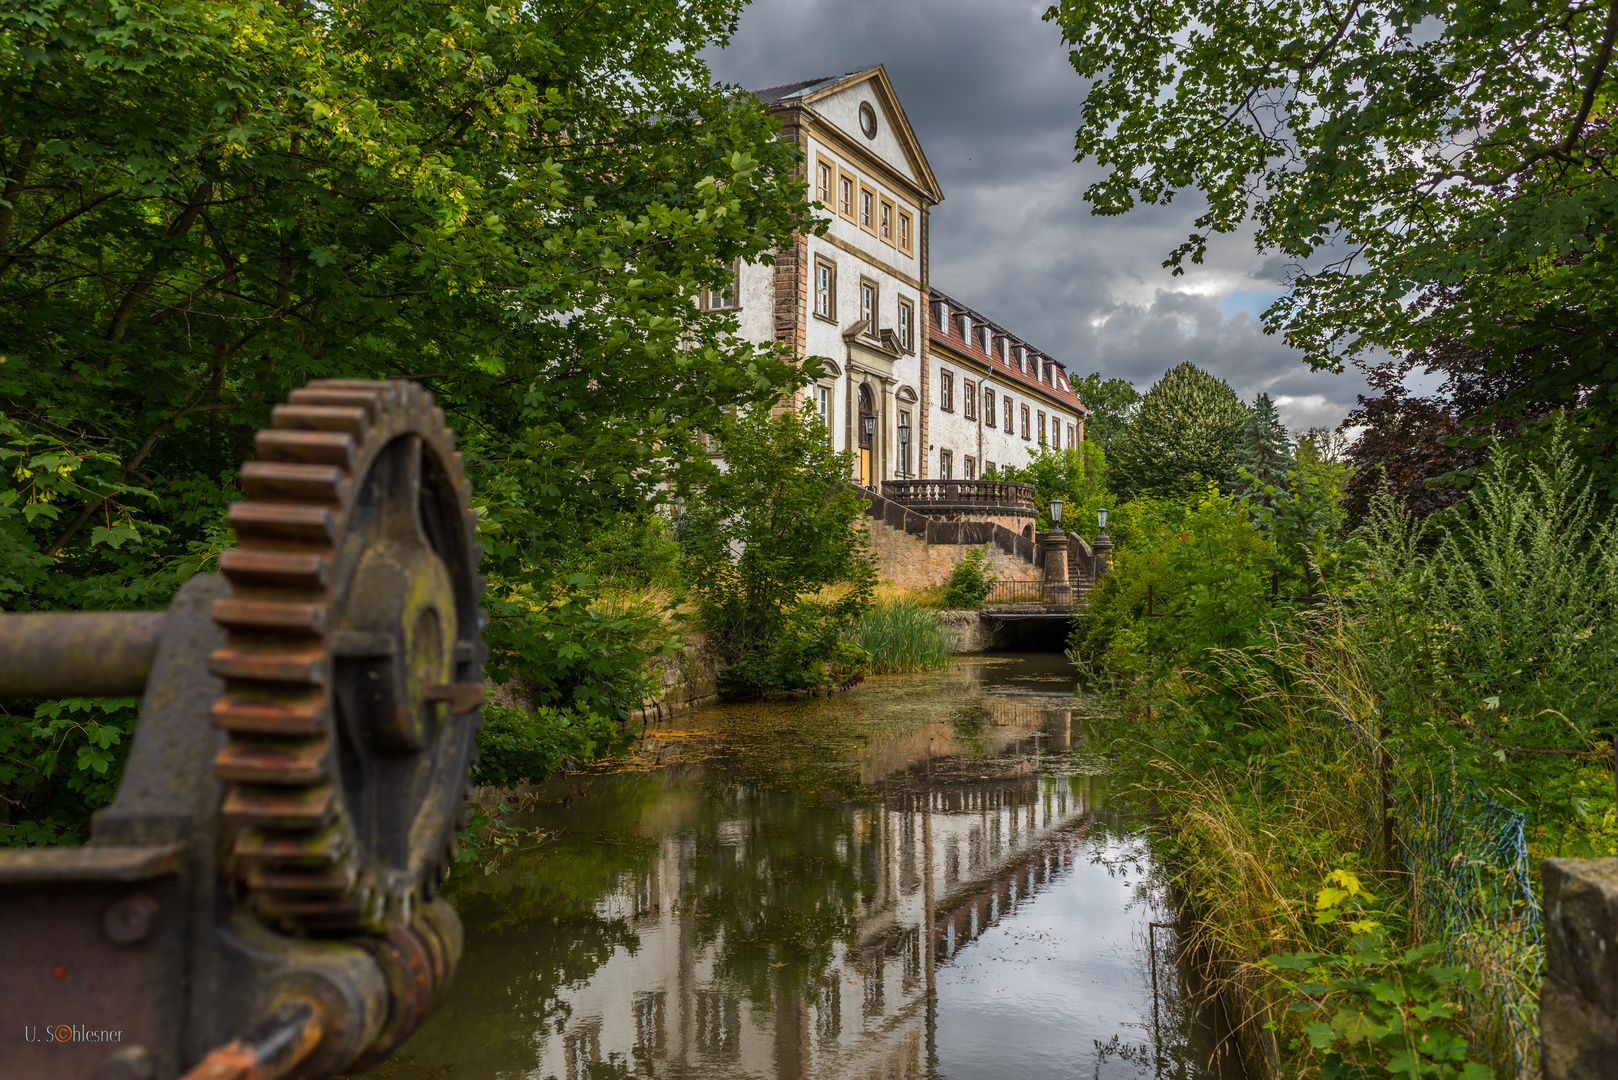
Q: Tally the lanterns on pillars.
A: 2